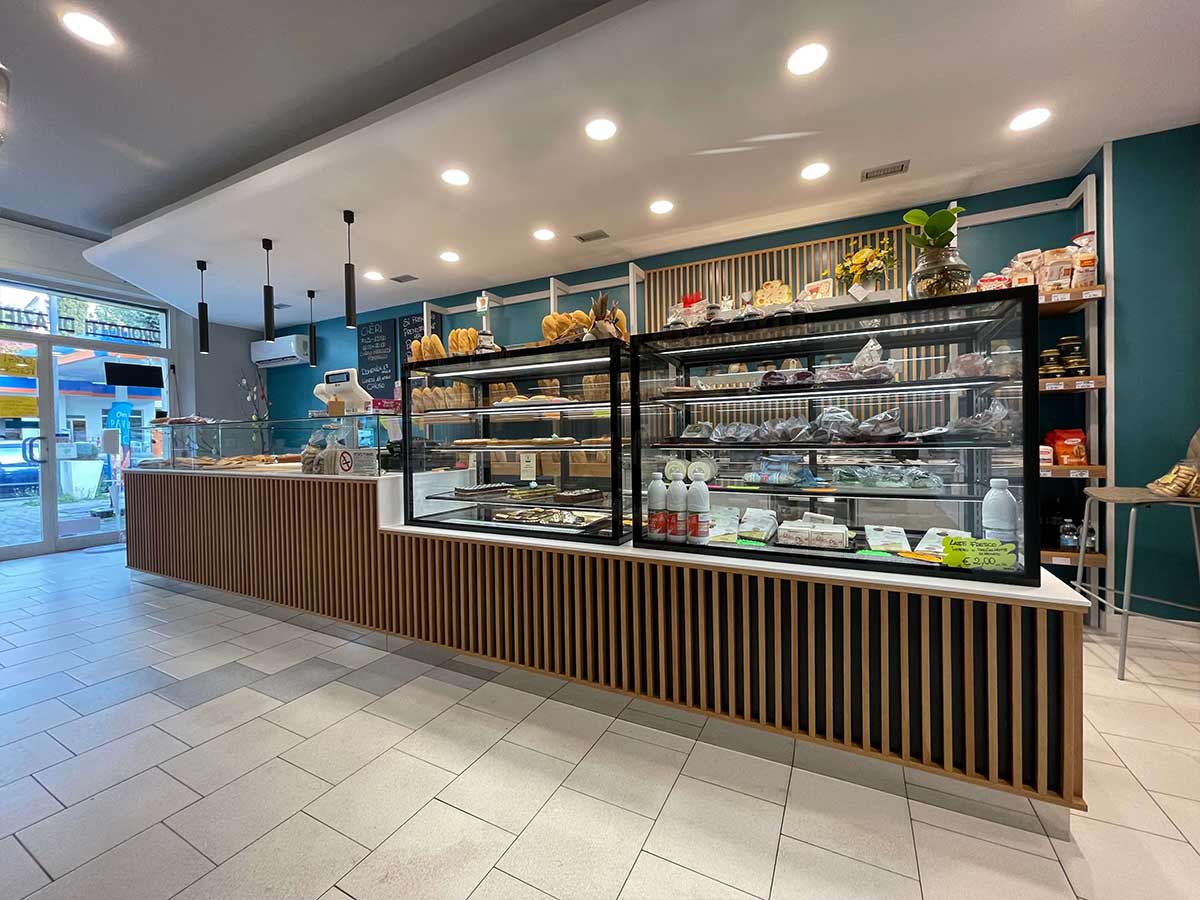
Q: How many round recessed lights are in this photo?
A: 10